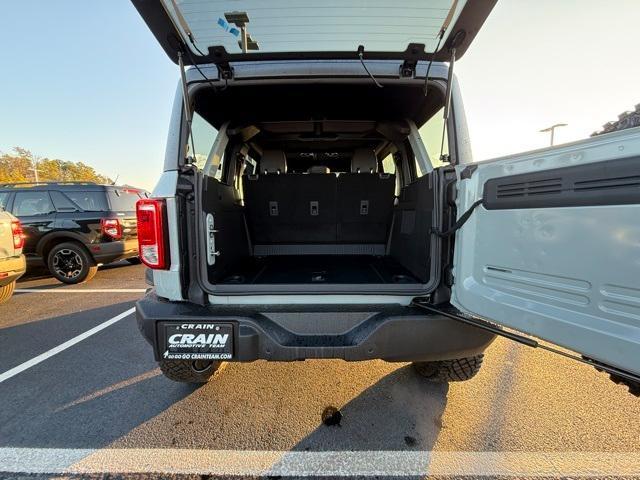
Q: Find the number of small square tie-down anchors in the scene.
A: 3